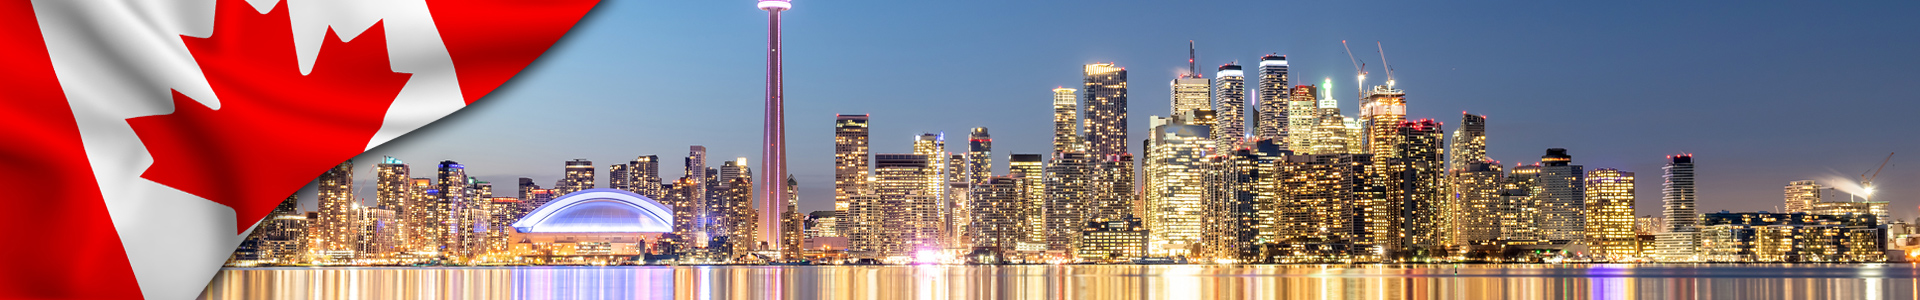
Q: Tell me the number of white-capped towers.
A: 2